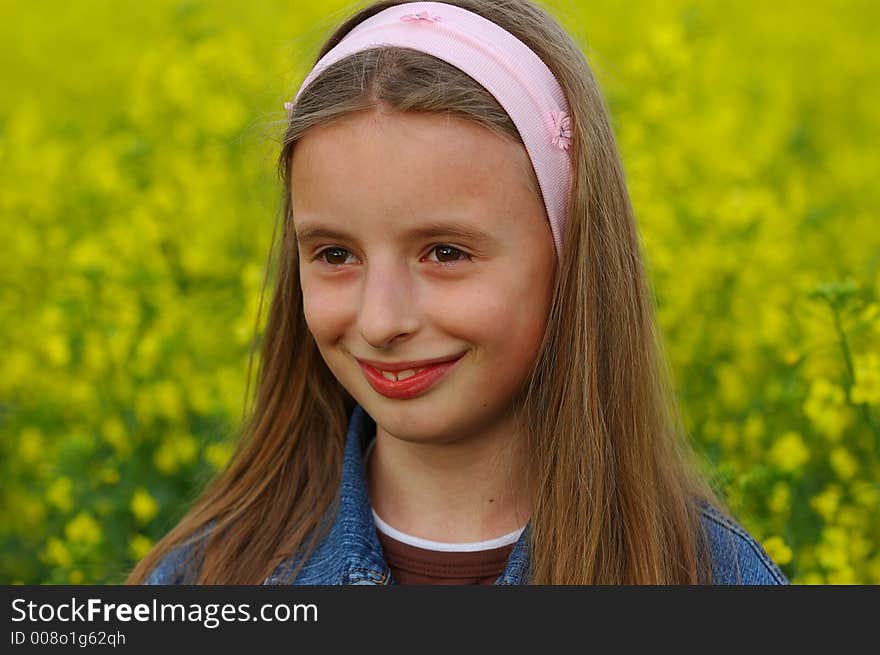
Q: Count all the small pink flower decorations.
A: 3